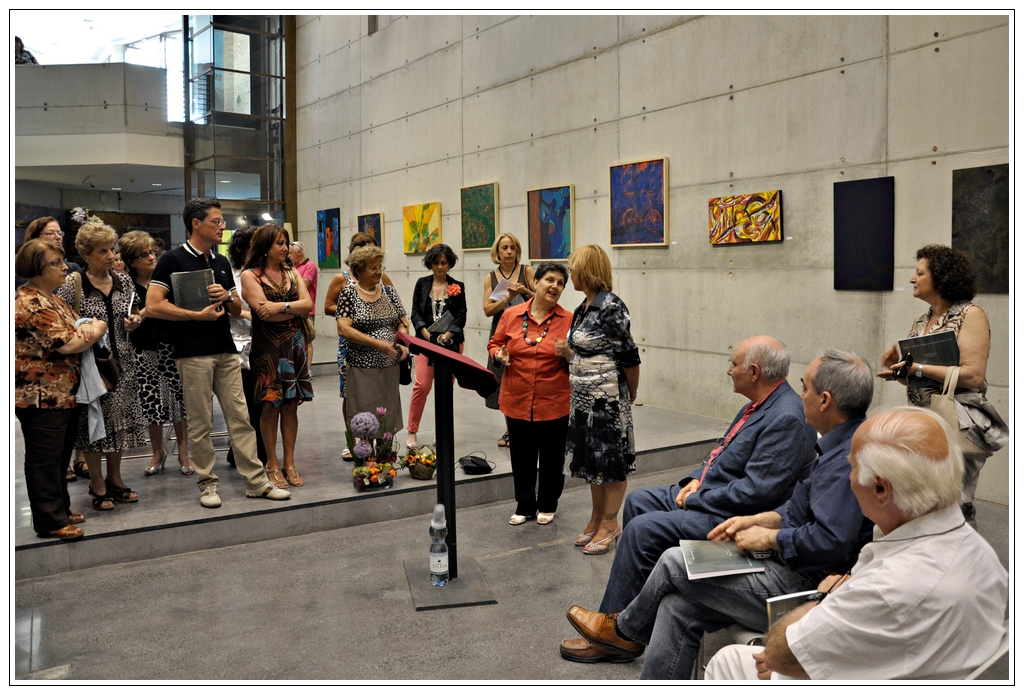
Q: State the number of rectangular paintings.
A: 9